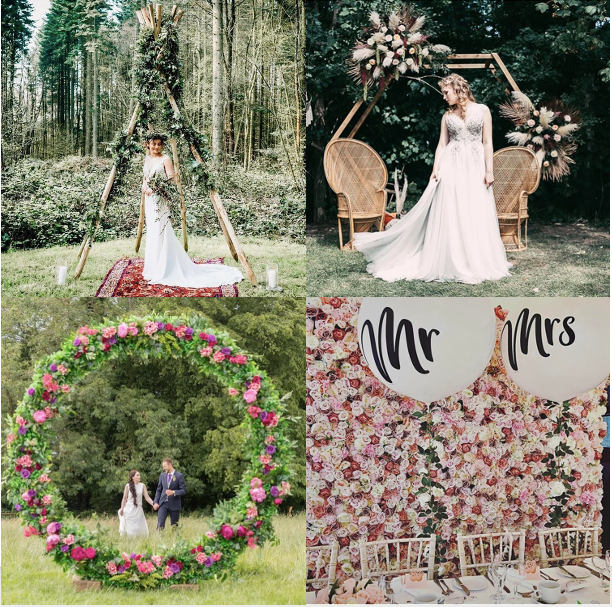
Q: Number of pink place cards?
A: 2